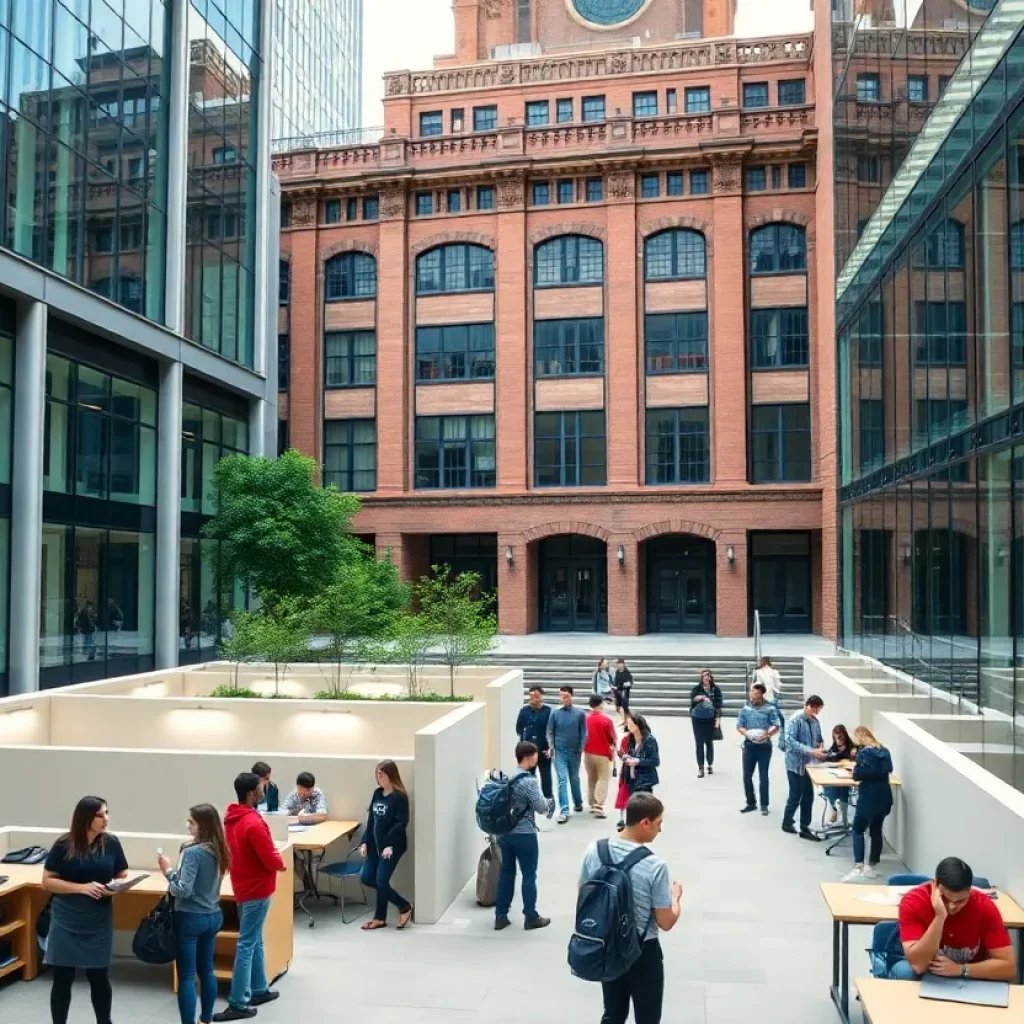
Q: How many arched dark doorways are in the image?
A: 2